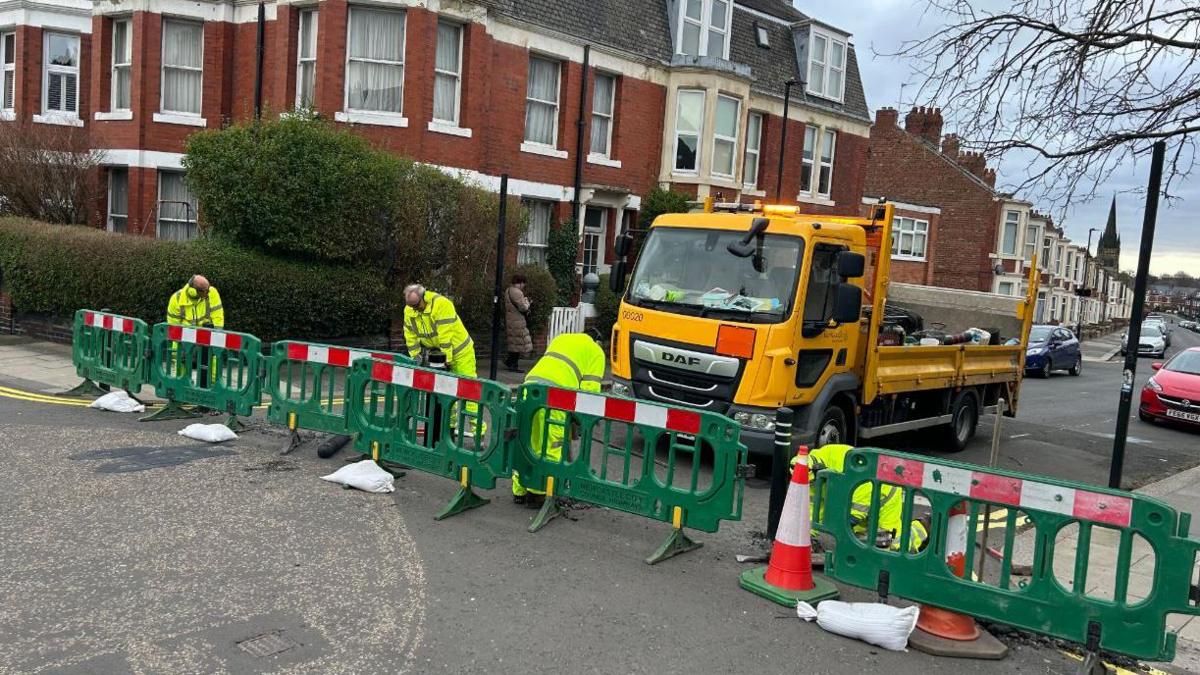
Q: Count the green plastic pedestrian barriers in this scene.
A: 6